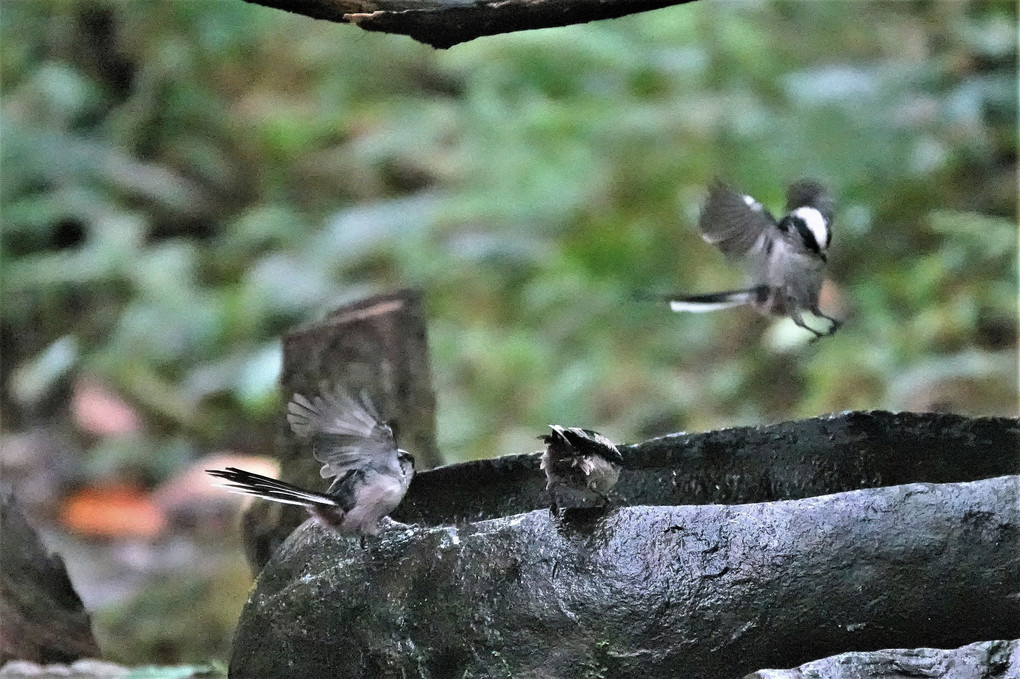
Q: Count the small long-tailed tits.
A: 3